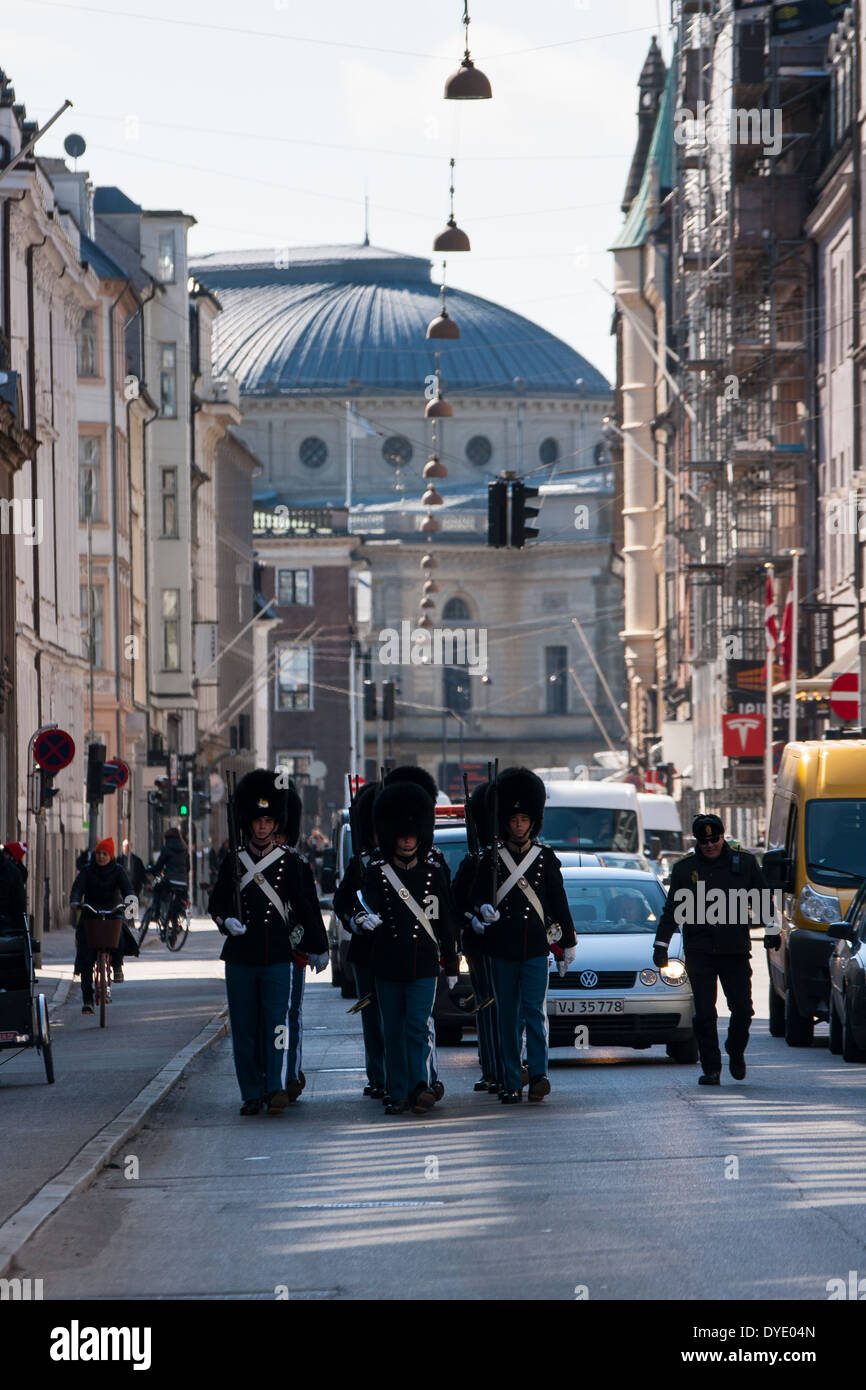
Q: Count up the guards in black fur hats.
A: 7